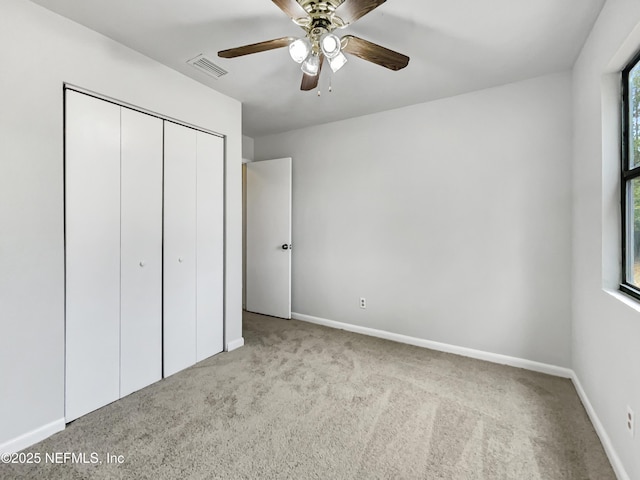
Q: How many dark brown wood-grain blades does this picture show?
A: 5